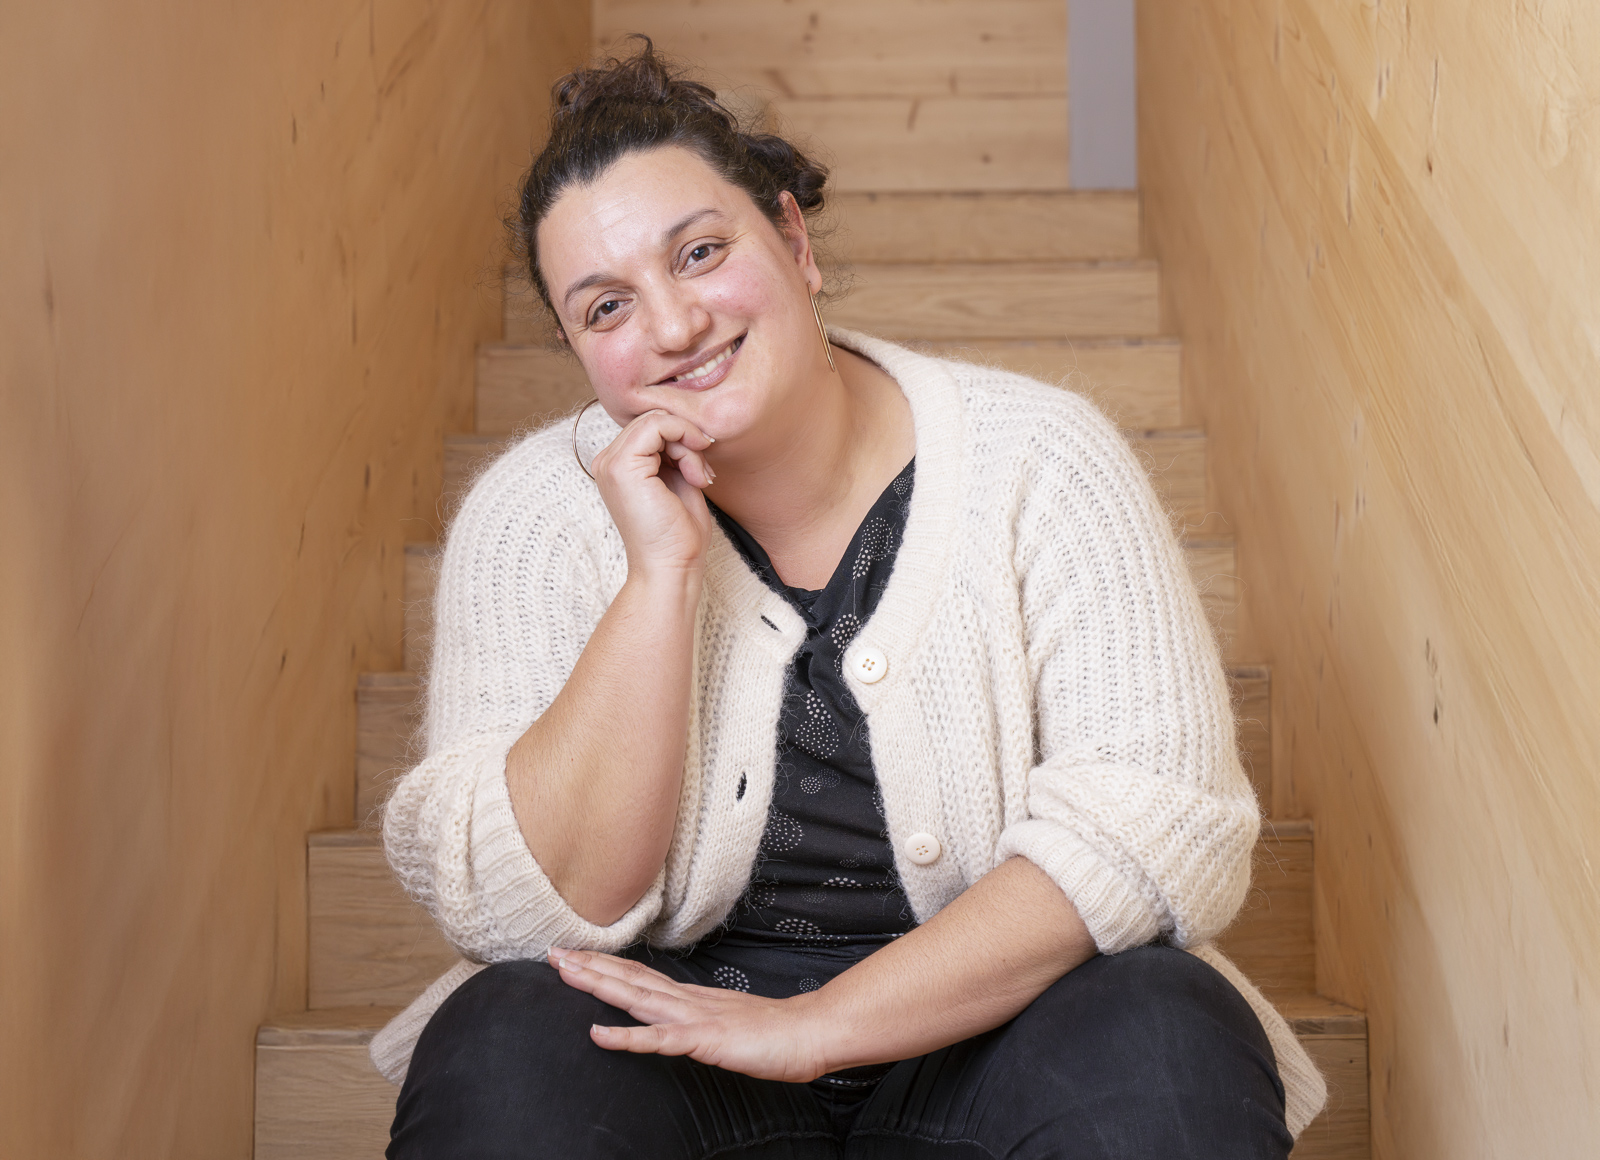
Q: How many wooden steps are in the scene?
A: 8